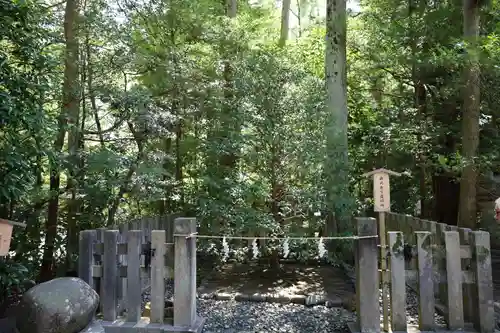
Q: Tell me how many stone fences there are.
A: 2